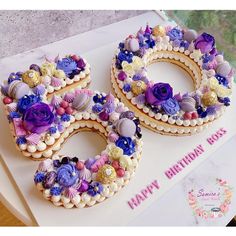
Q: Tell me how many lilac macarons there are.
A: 7